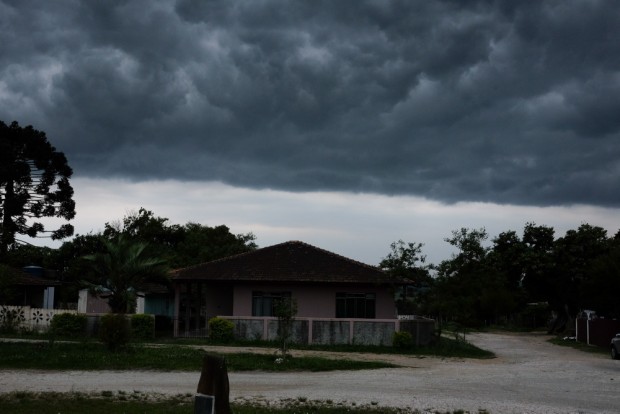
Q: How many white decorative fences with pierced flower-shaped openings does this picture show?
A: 1